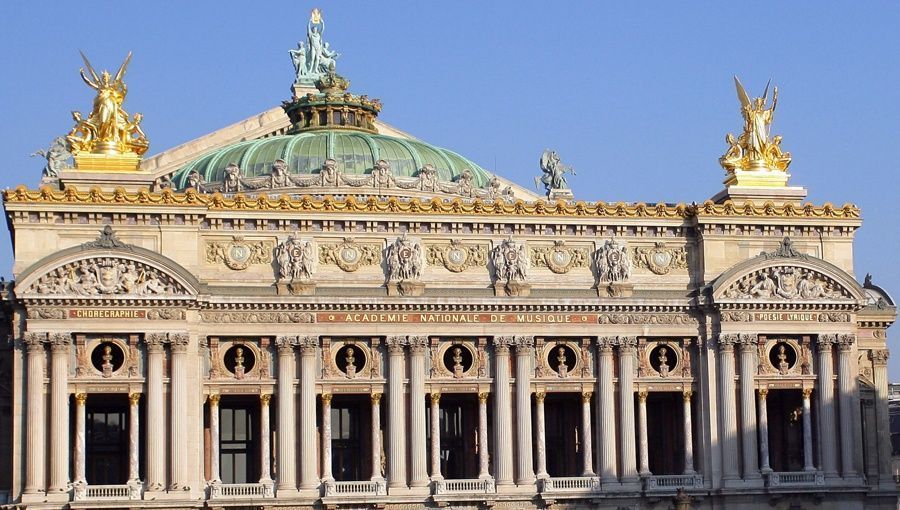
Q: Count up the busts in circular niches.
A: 7